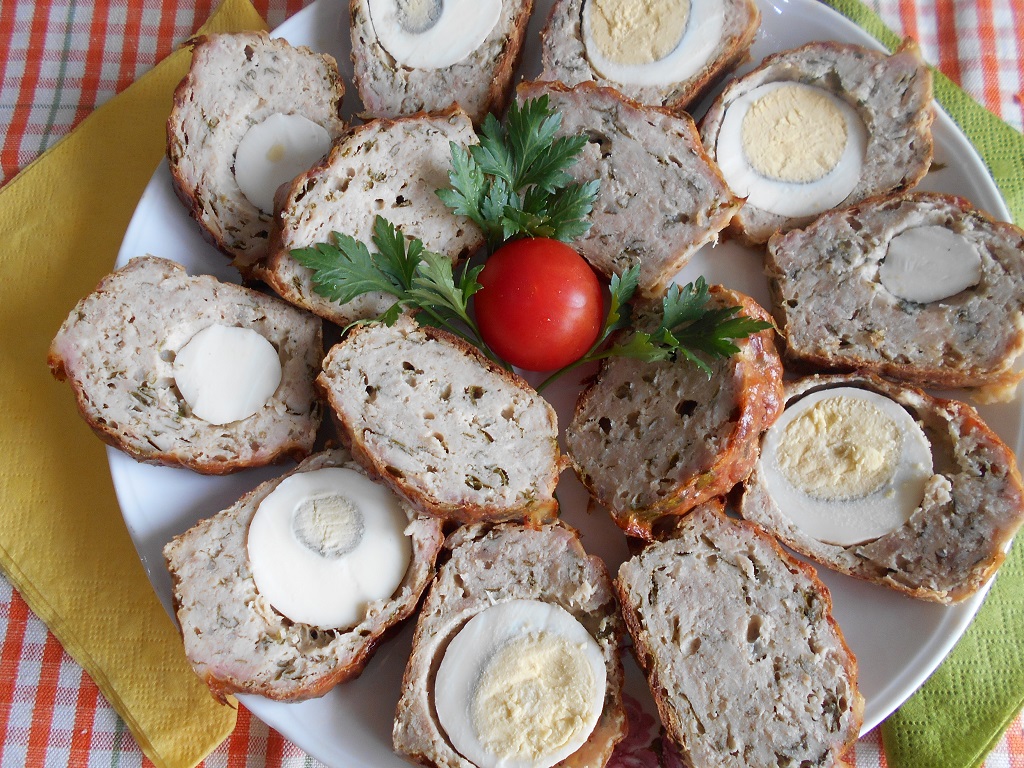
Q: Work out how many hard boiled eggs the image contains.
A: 9